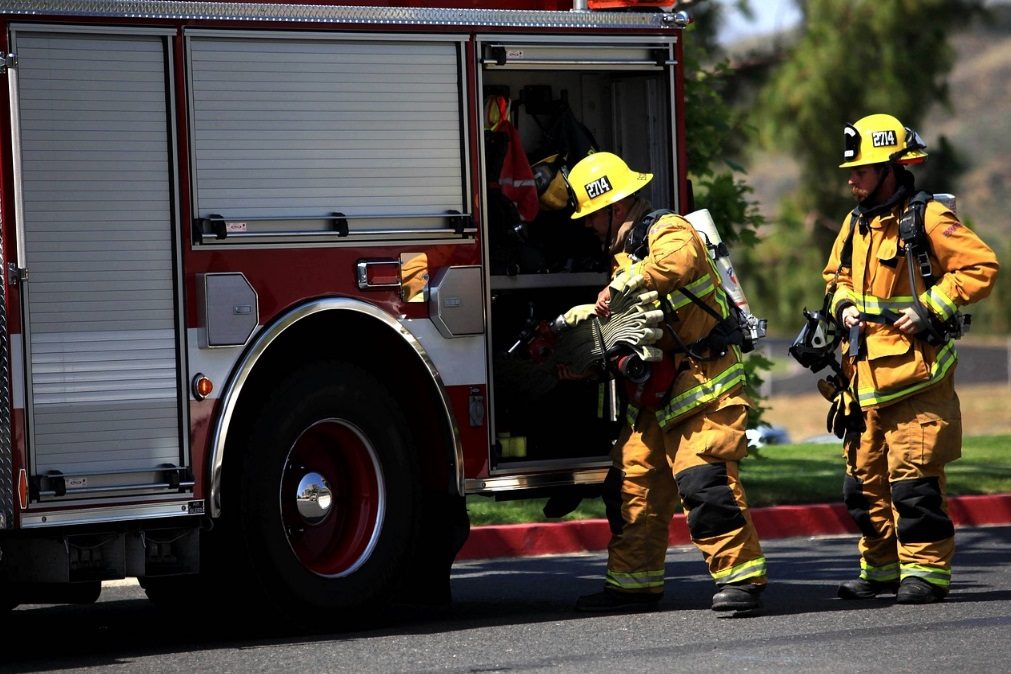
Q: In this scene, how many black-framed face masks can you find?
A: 1